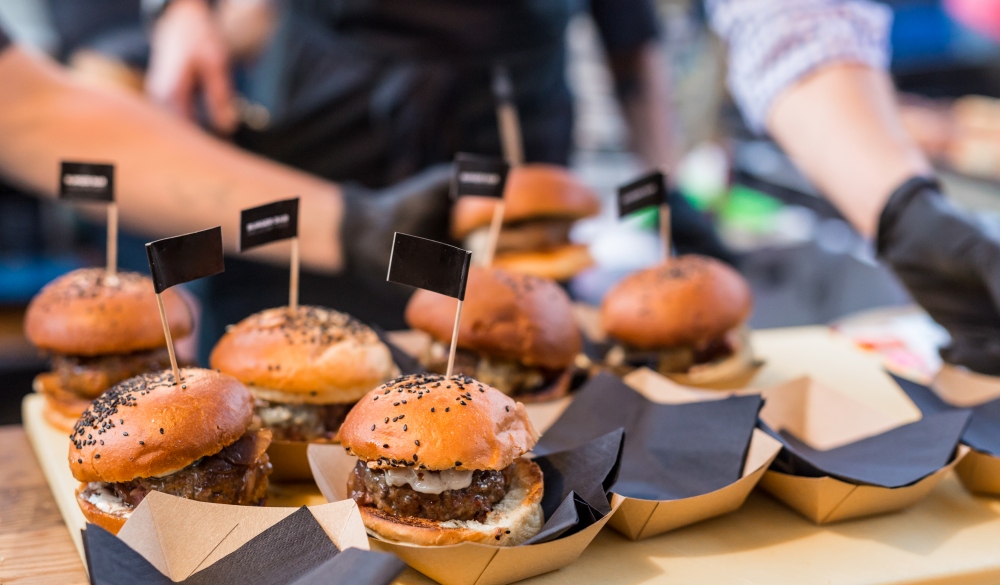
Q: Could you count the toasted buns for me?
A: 7